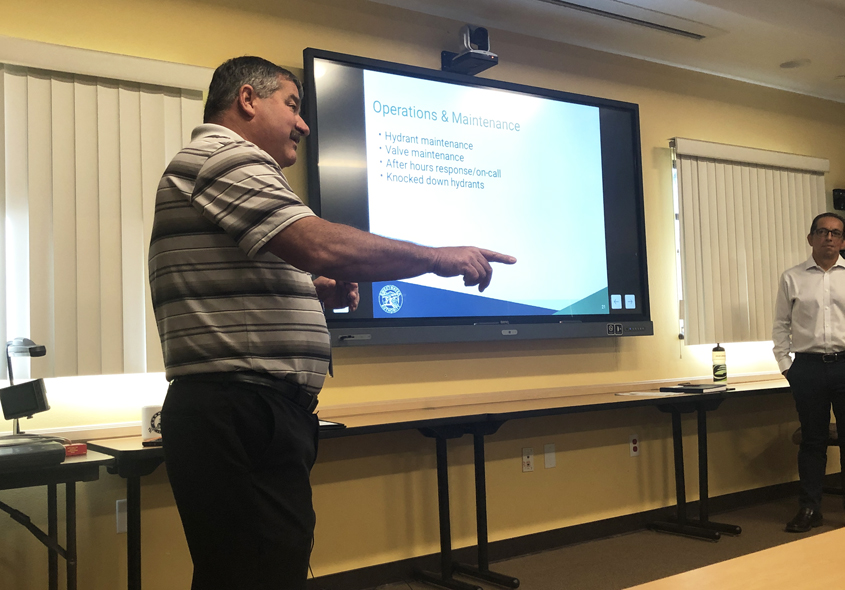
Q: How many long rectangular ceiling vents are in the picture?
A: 1